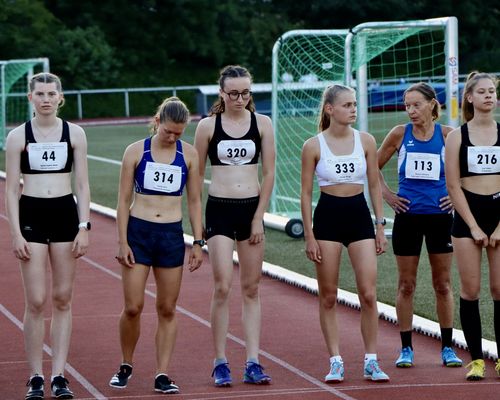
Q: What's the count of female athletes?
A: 6